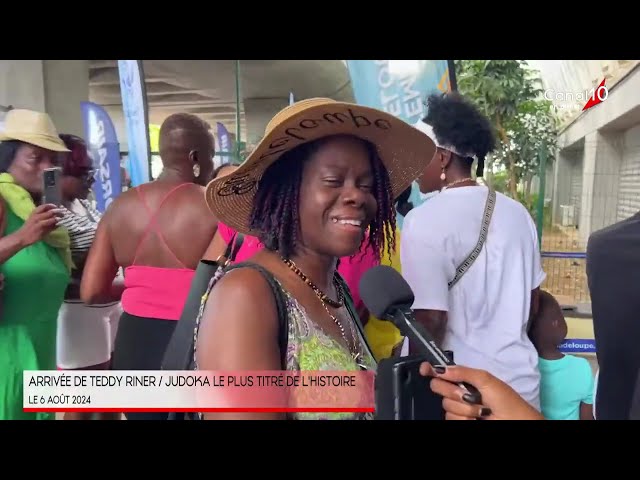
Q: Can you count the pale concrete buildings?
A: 1